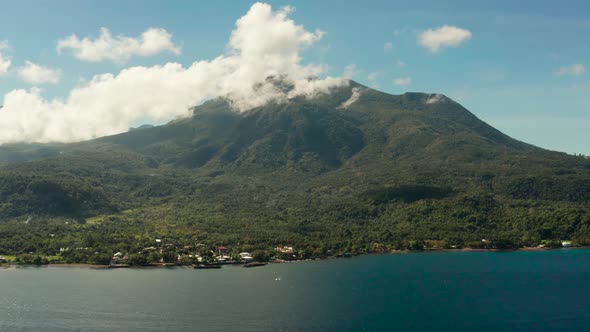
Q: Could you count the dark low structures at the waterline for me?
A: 2